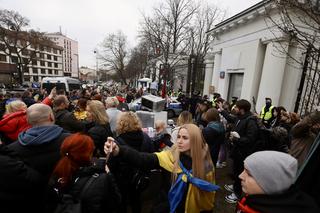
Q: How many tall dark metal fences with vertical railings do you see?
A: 2